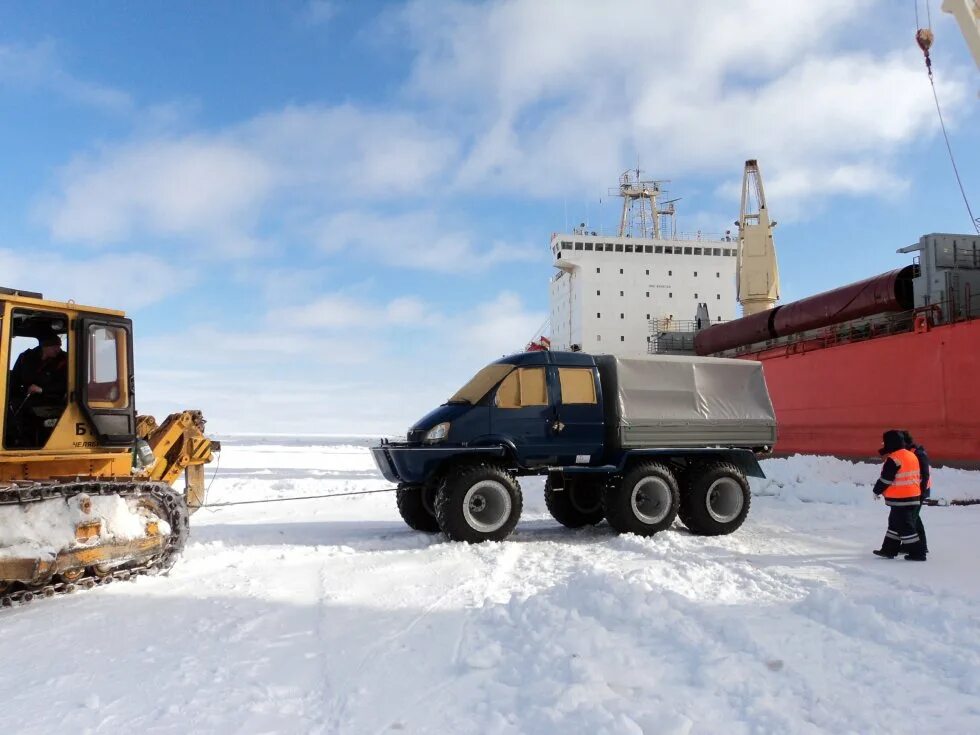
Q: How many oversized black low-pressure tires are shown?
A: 5